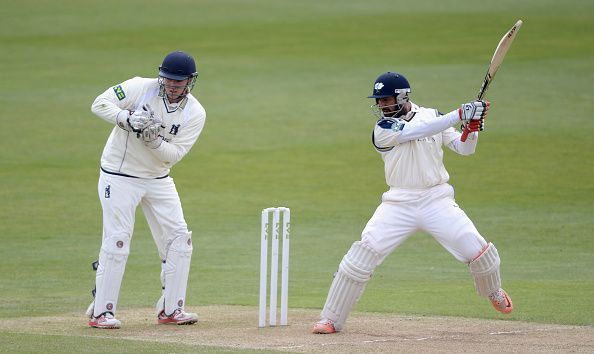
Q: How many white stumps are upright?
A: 3